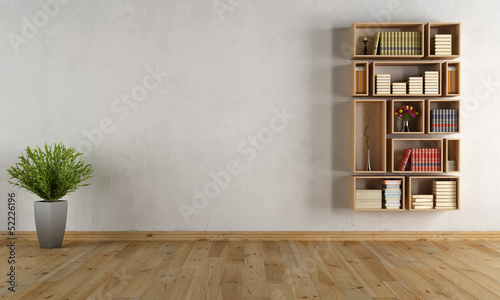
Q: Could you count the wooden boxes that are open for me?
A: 12